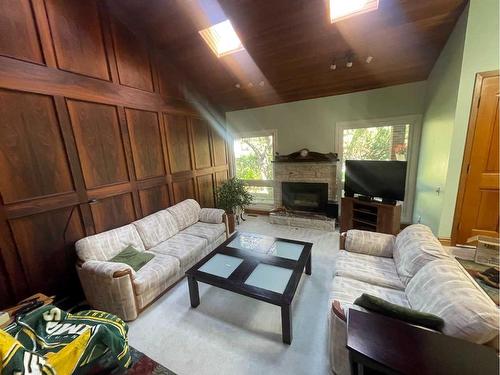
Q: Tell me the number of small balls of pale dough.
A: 0